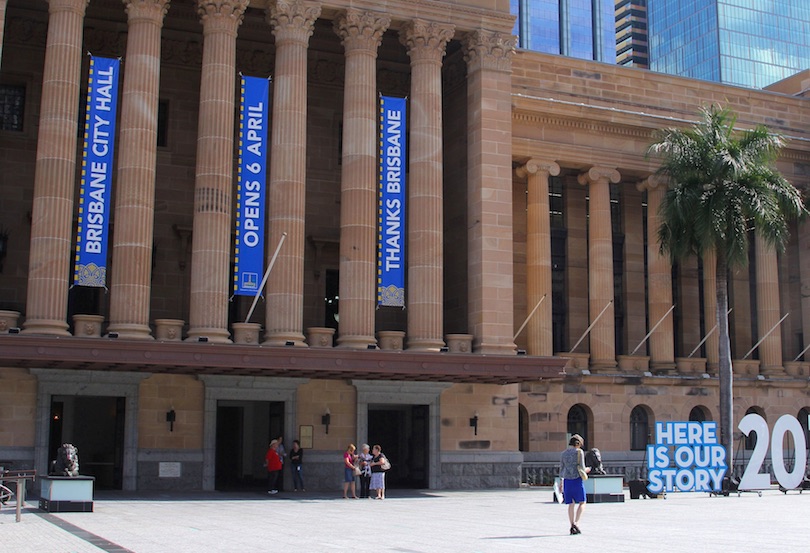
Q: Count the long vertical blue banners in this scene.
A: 3